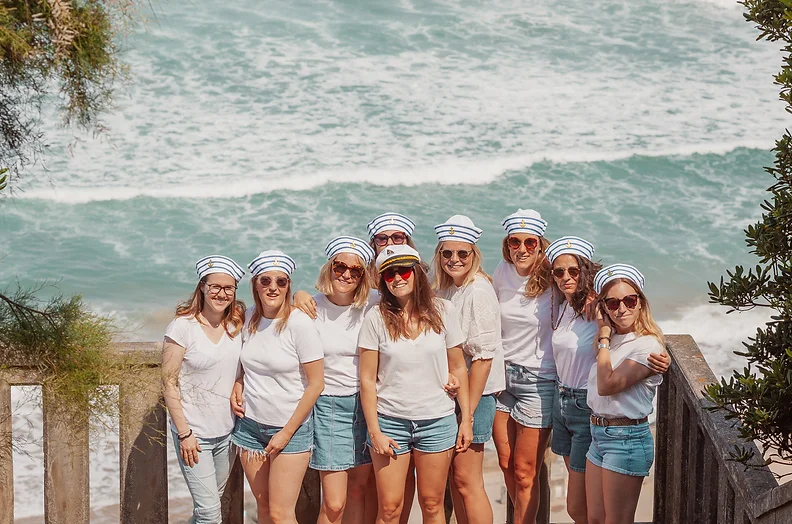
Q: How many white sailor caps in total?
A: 8